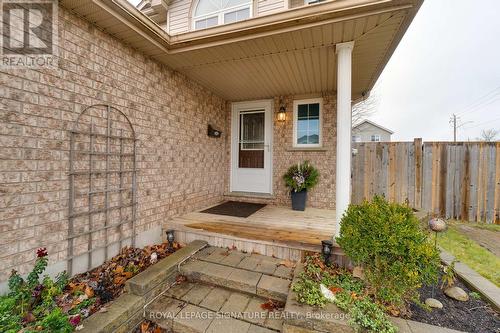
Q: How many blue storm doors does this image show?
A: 0